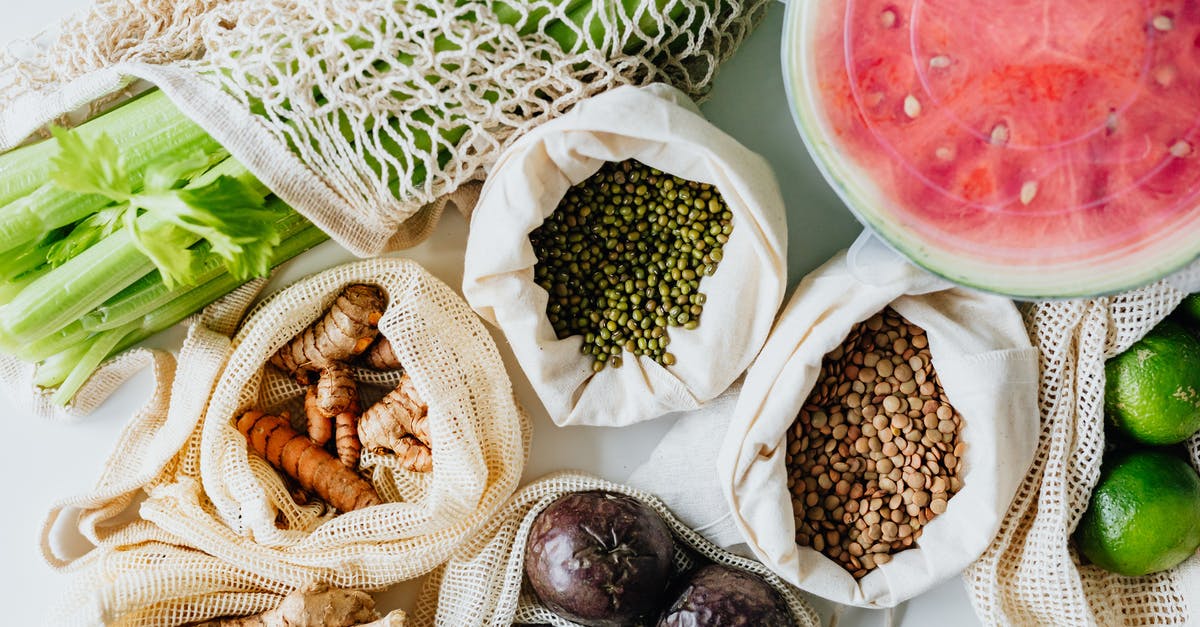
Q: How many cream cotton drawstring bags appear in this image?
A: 2